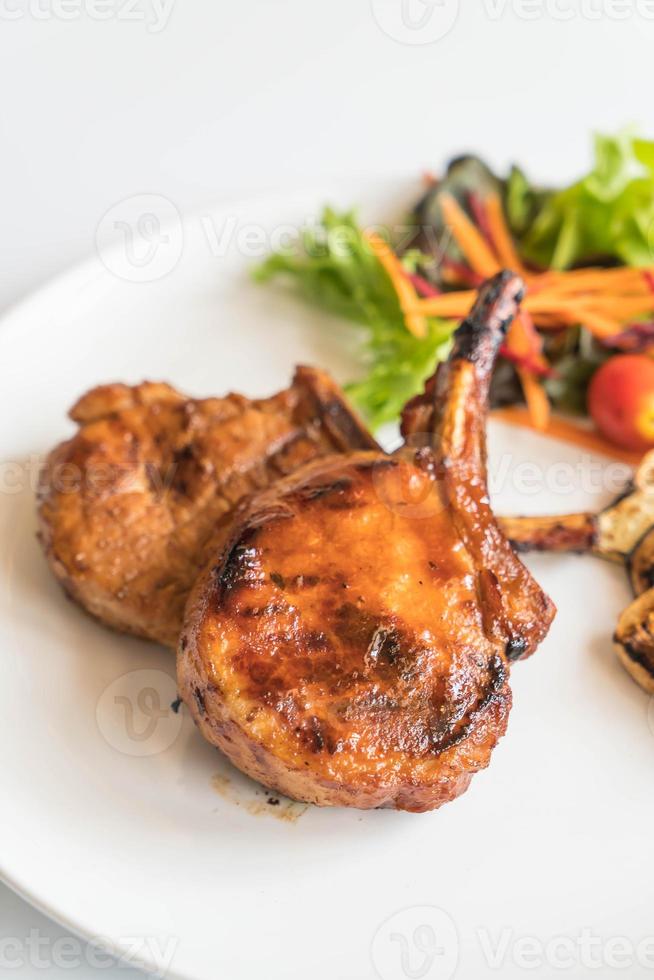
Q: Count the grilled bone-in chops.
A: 2